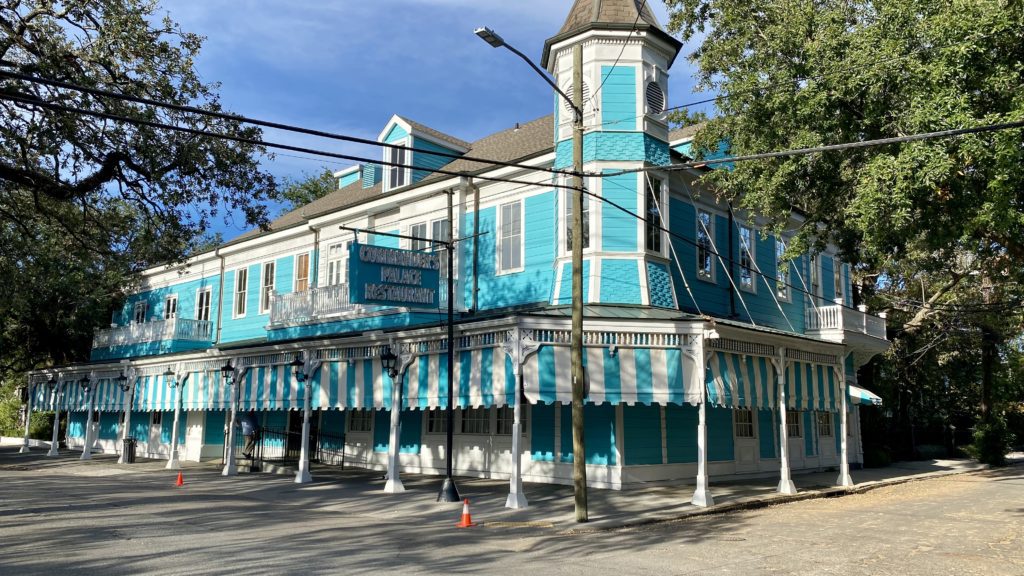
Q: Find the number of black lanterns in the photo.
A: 7